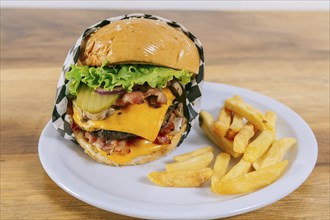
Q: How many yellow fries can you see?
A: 14